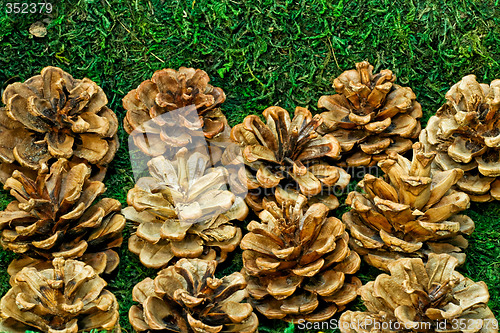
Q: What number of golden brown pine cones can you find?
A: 12